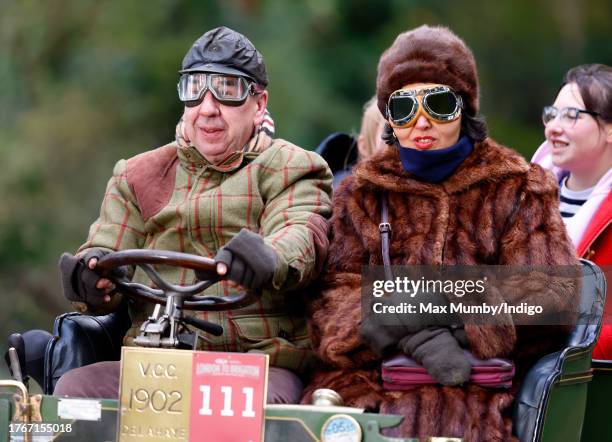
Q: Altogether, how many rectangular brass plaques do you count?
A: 1